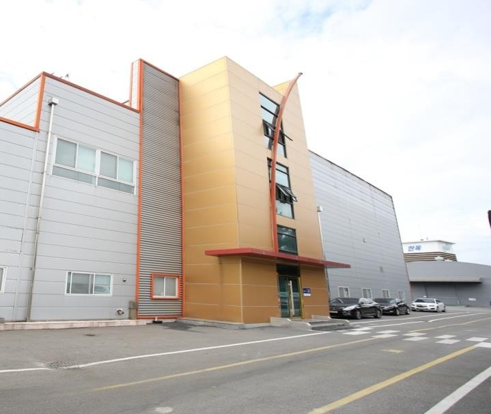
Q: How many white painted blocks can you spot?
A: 10